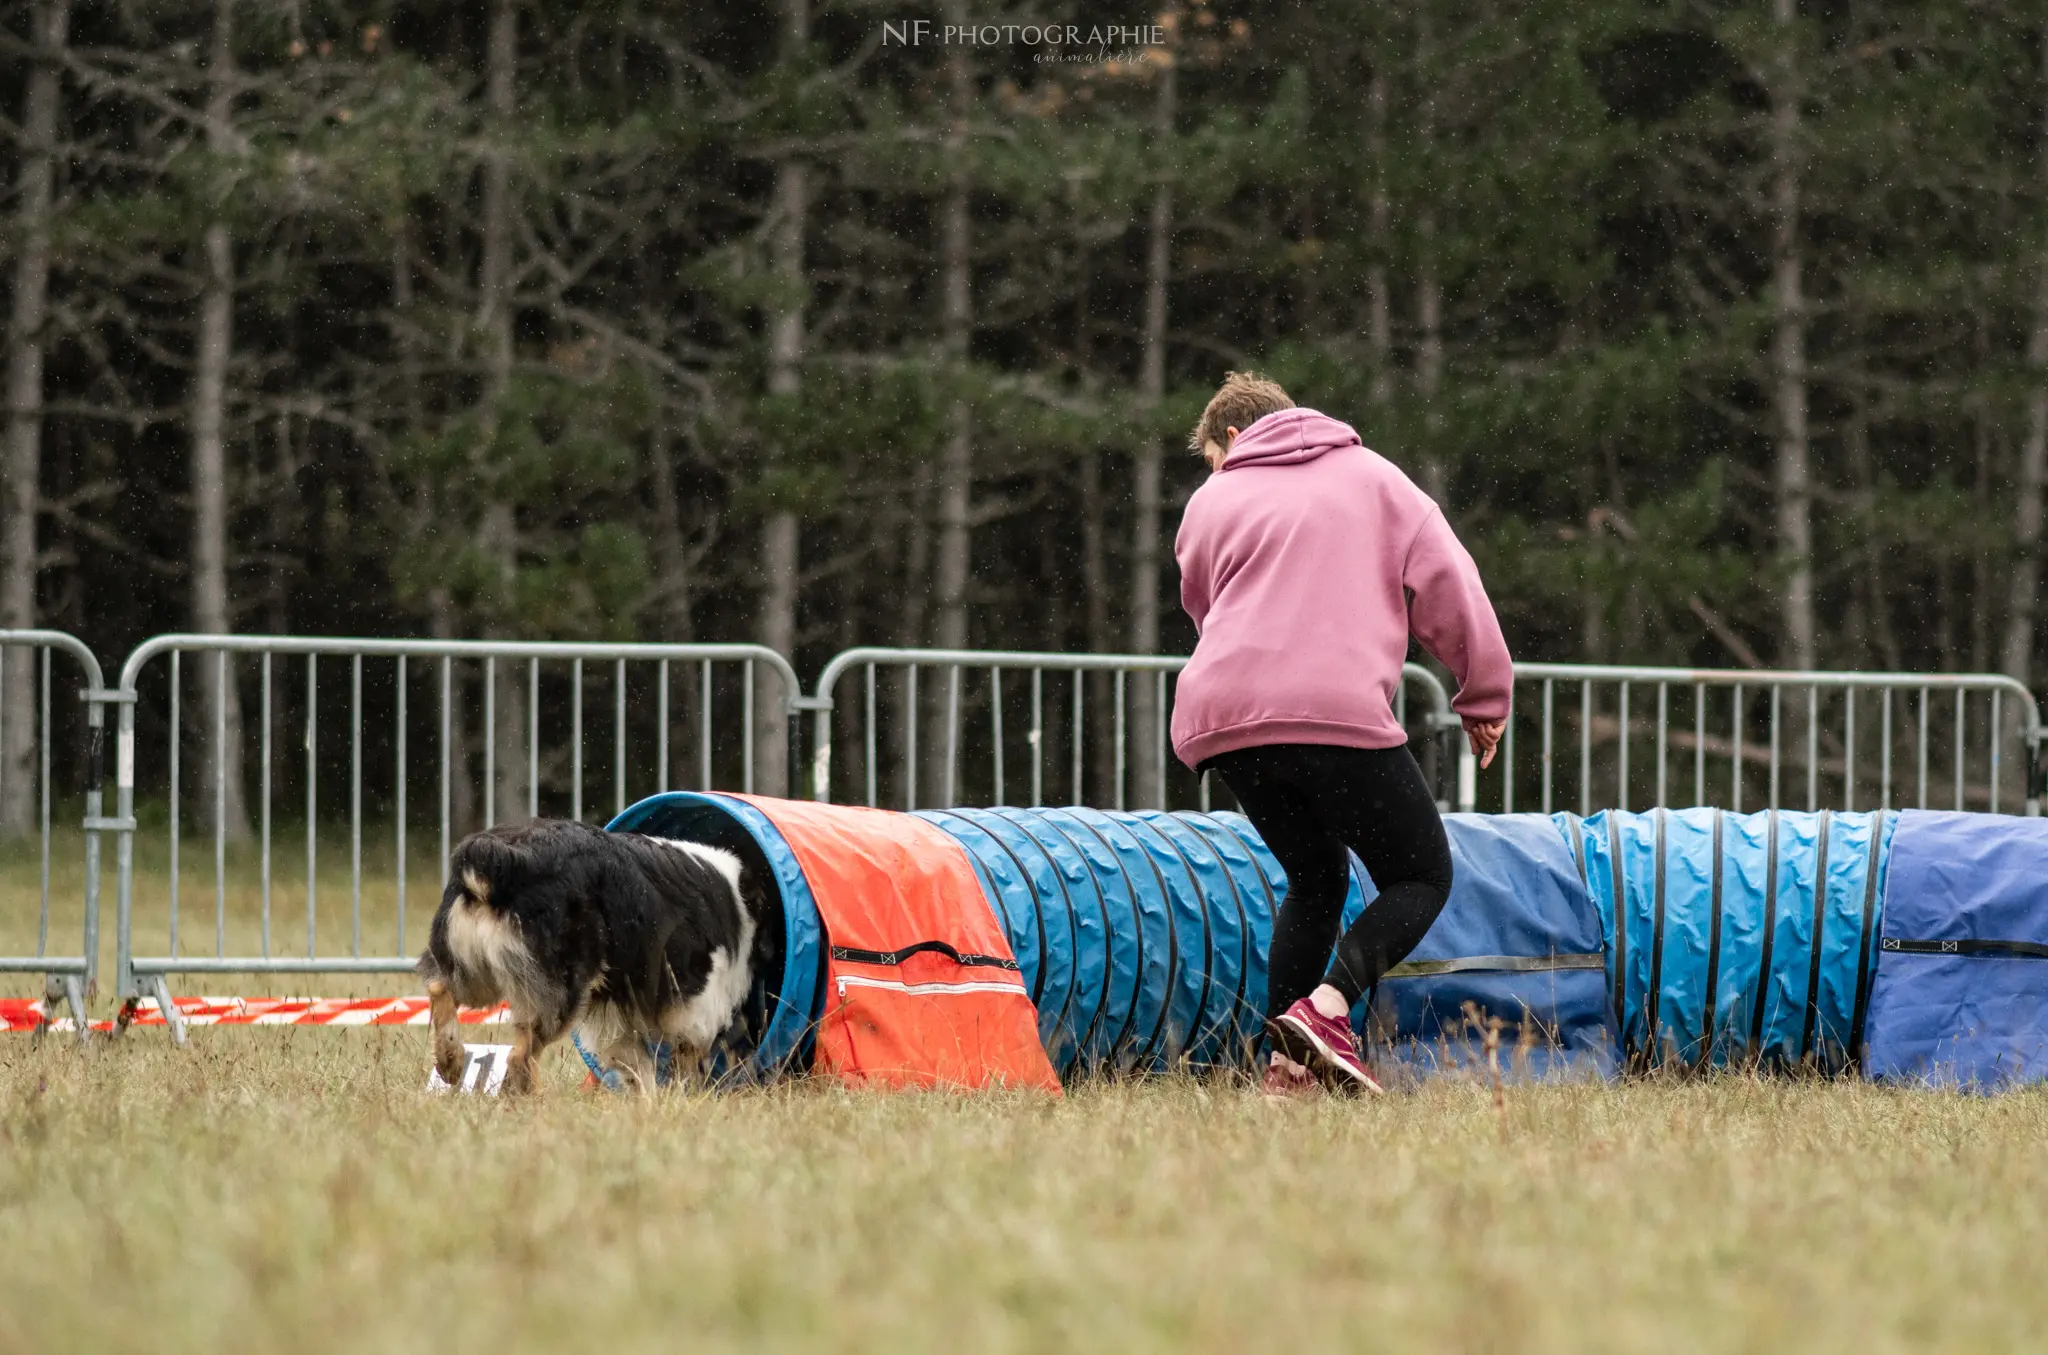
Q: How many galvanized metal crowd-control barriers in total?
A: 4